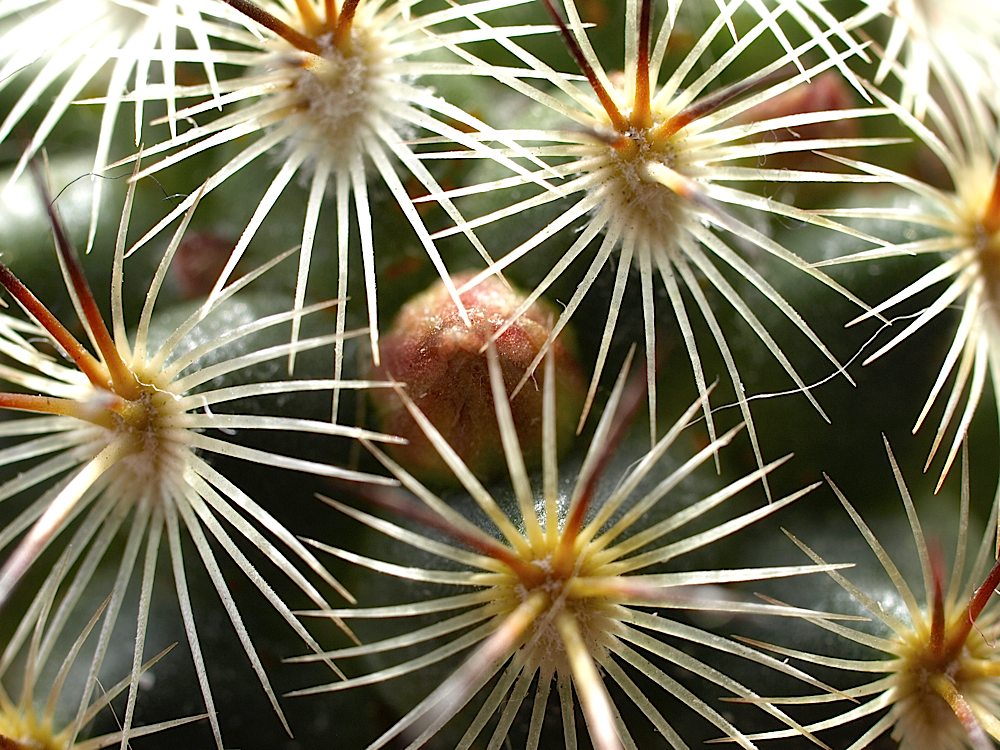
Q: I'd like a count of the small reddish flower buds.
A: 3